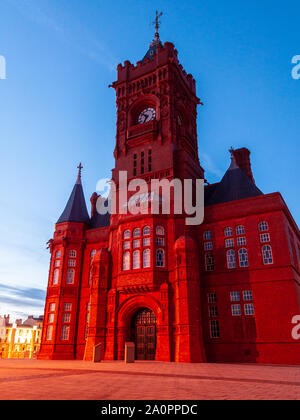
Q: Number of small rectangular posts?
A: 2